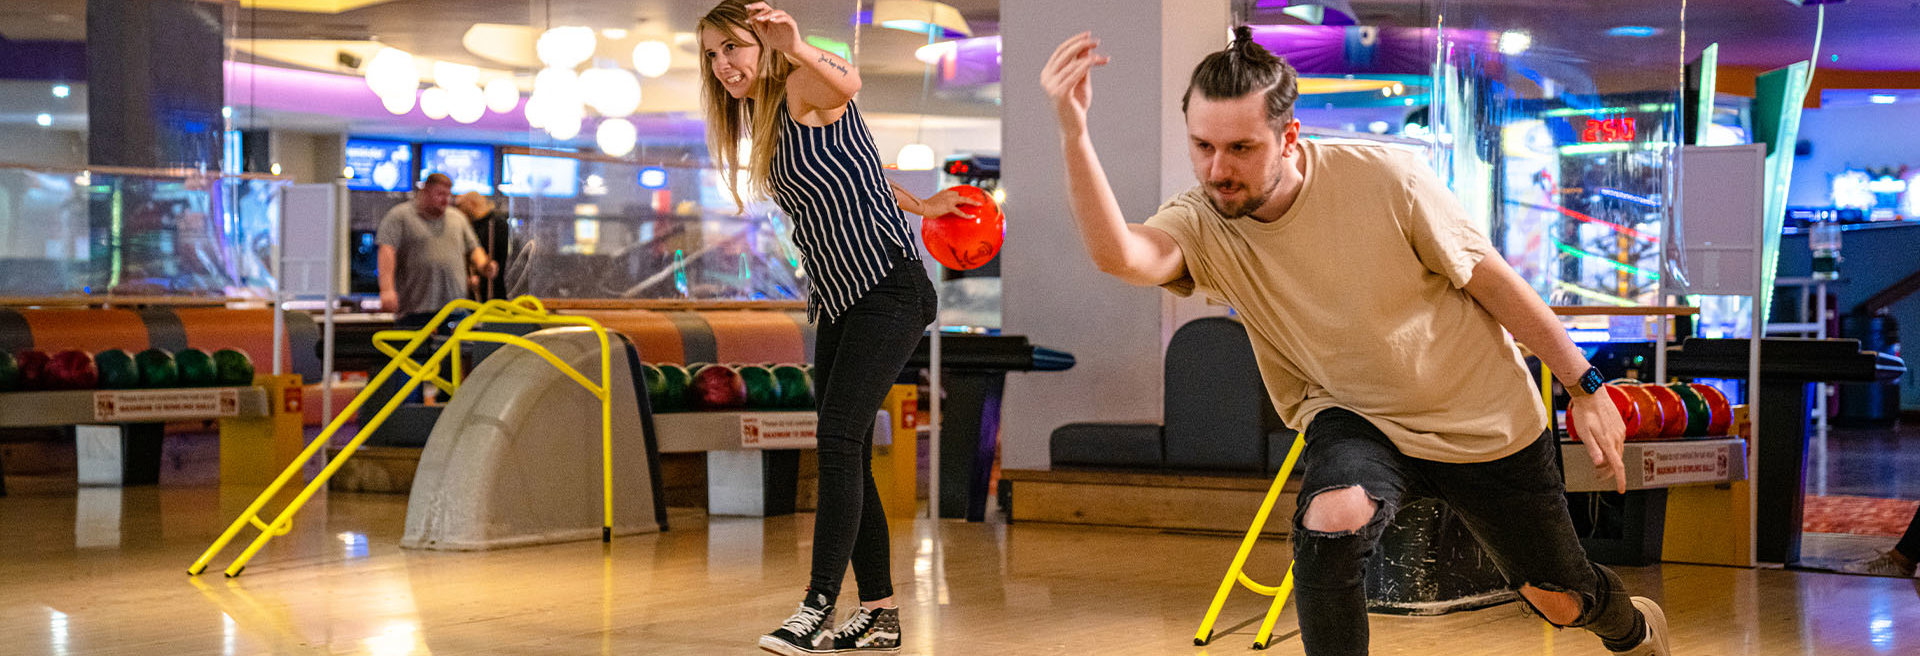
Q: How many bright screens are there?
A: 3